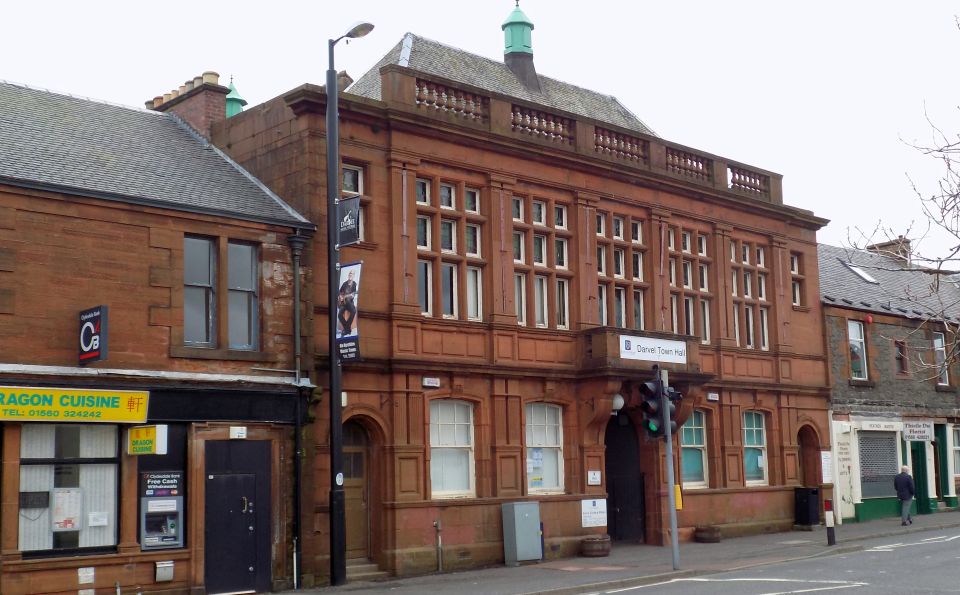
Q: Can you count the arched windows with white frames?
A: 4